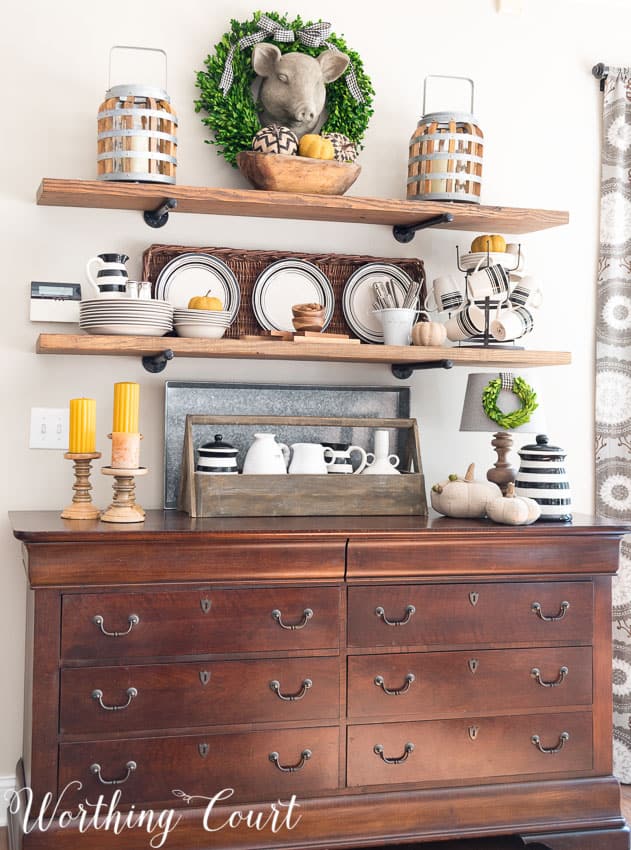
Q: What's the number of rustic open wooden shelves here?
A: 2